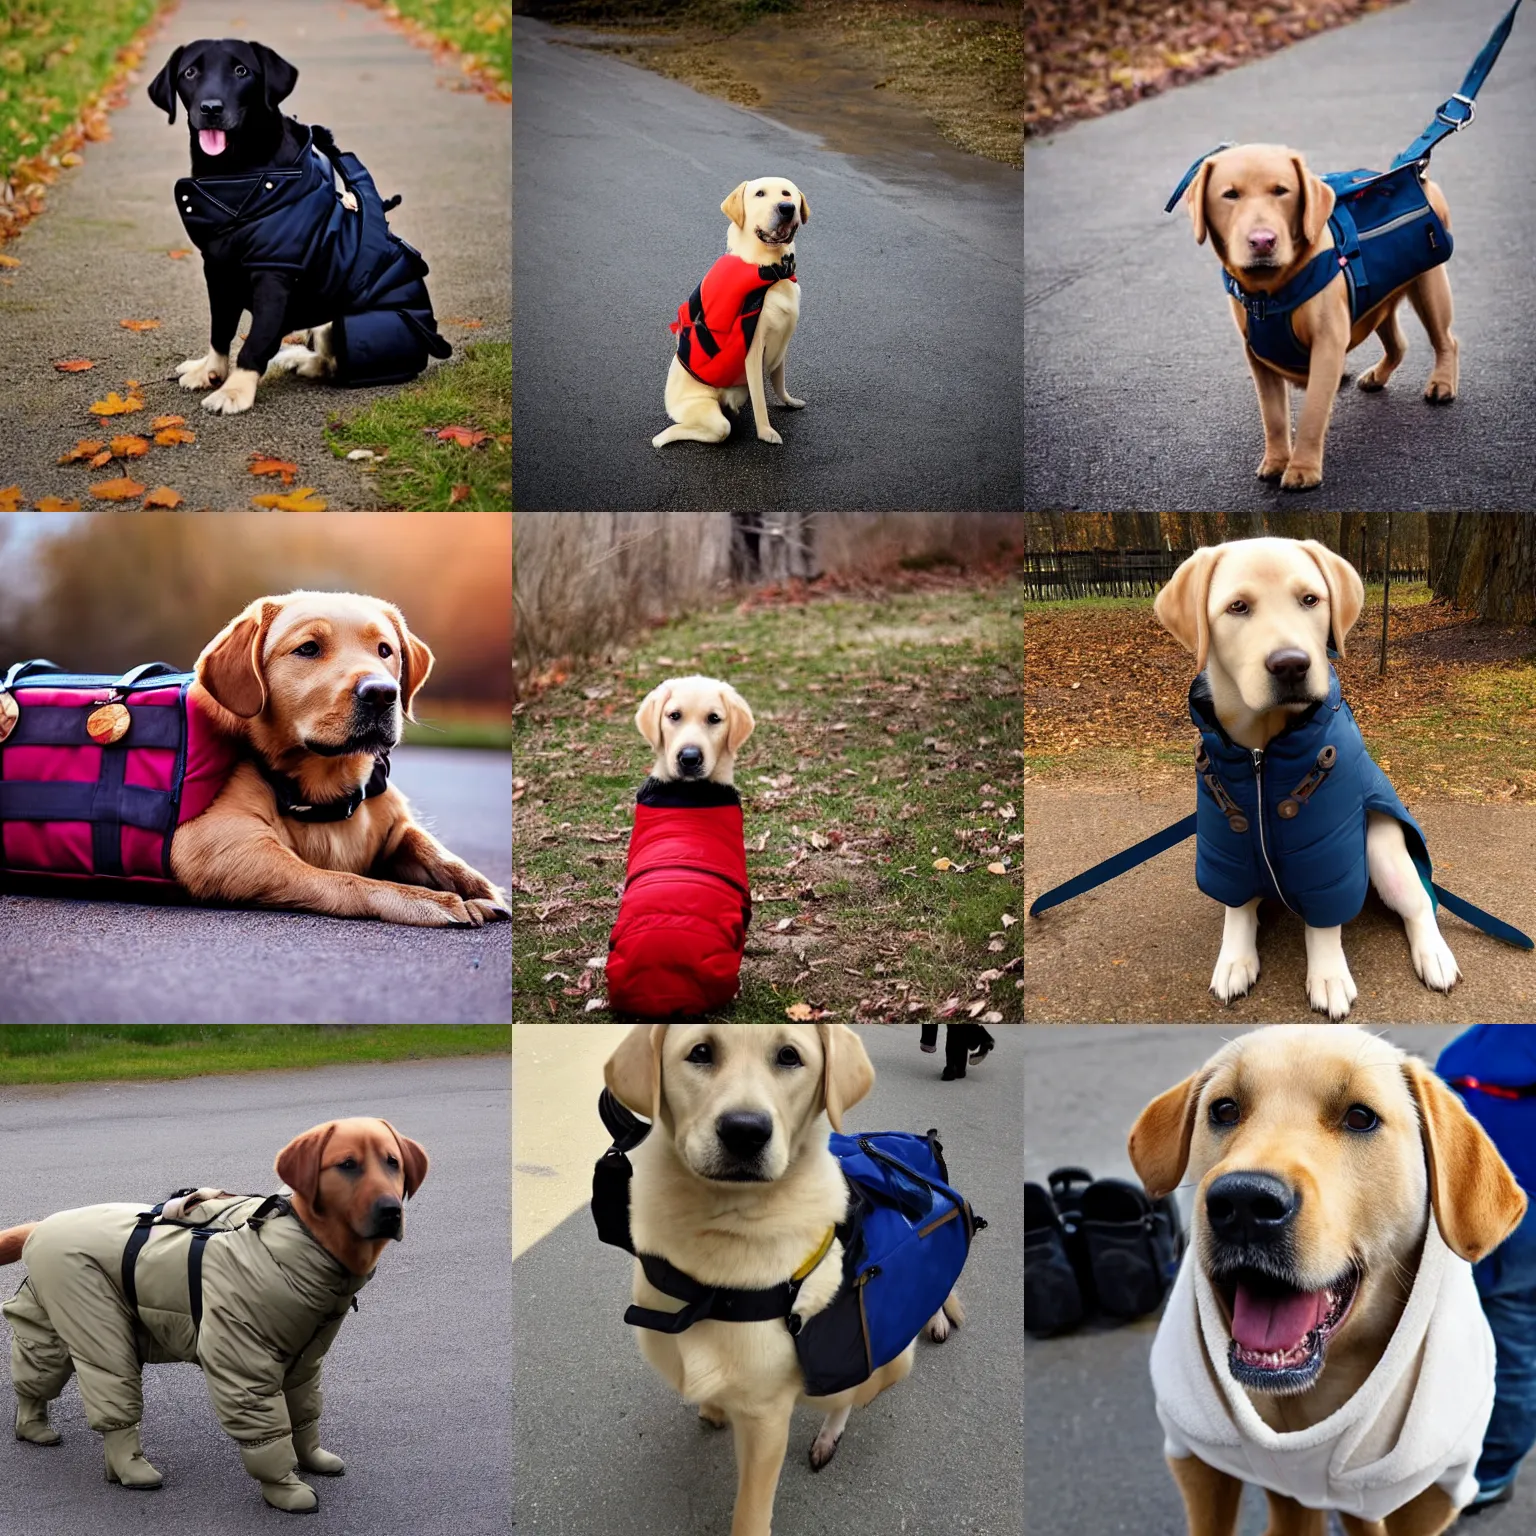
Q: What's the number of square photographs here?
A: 9